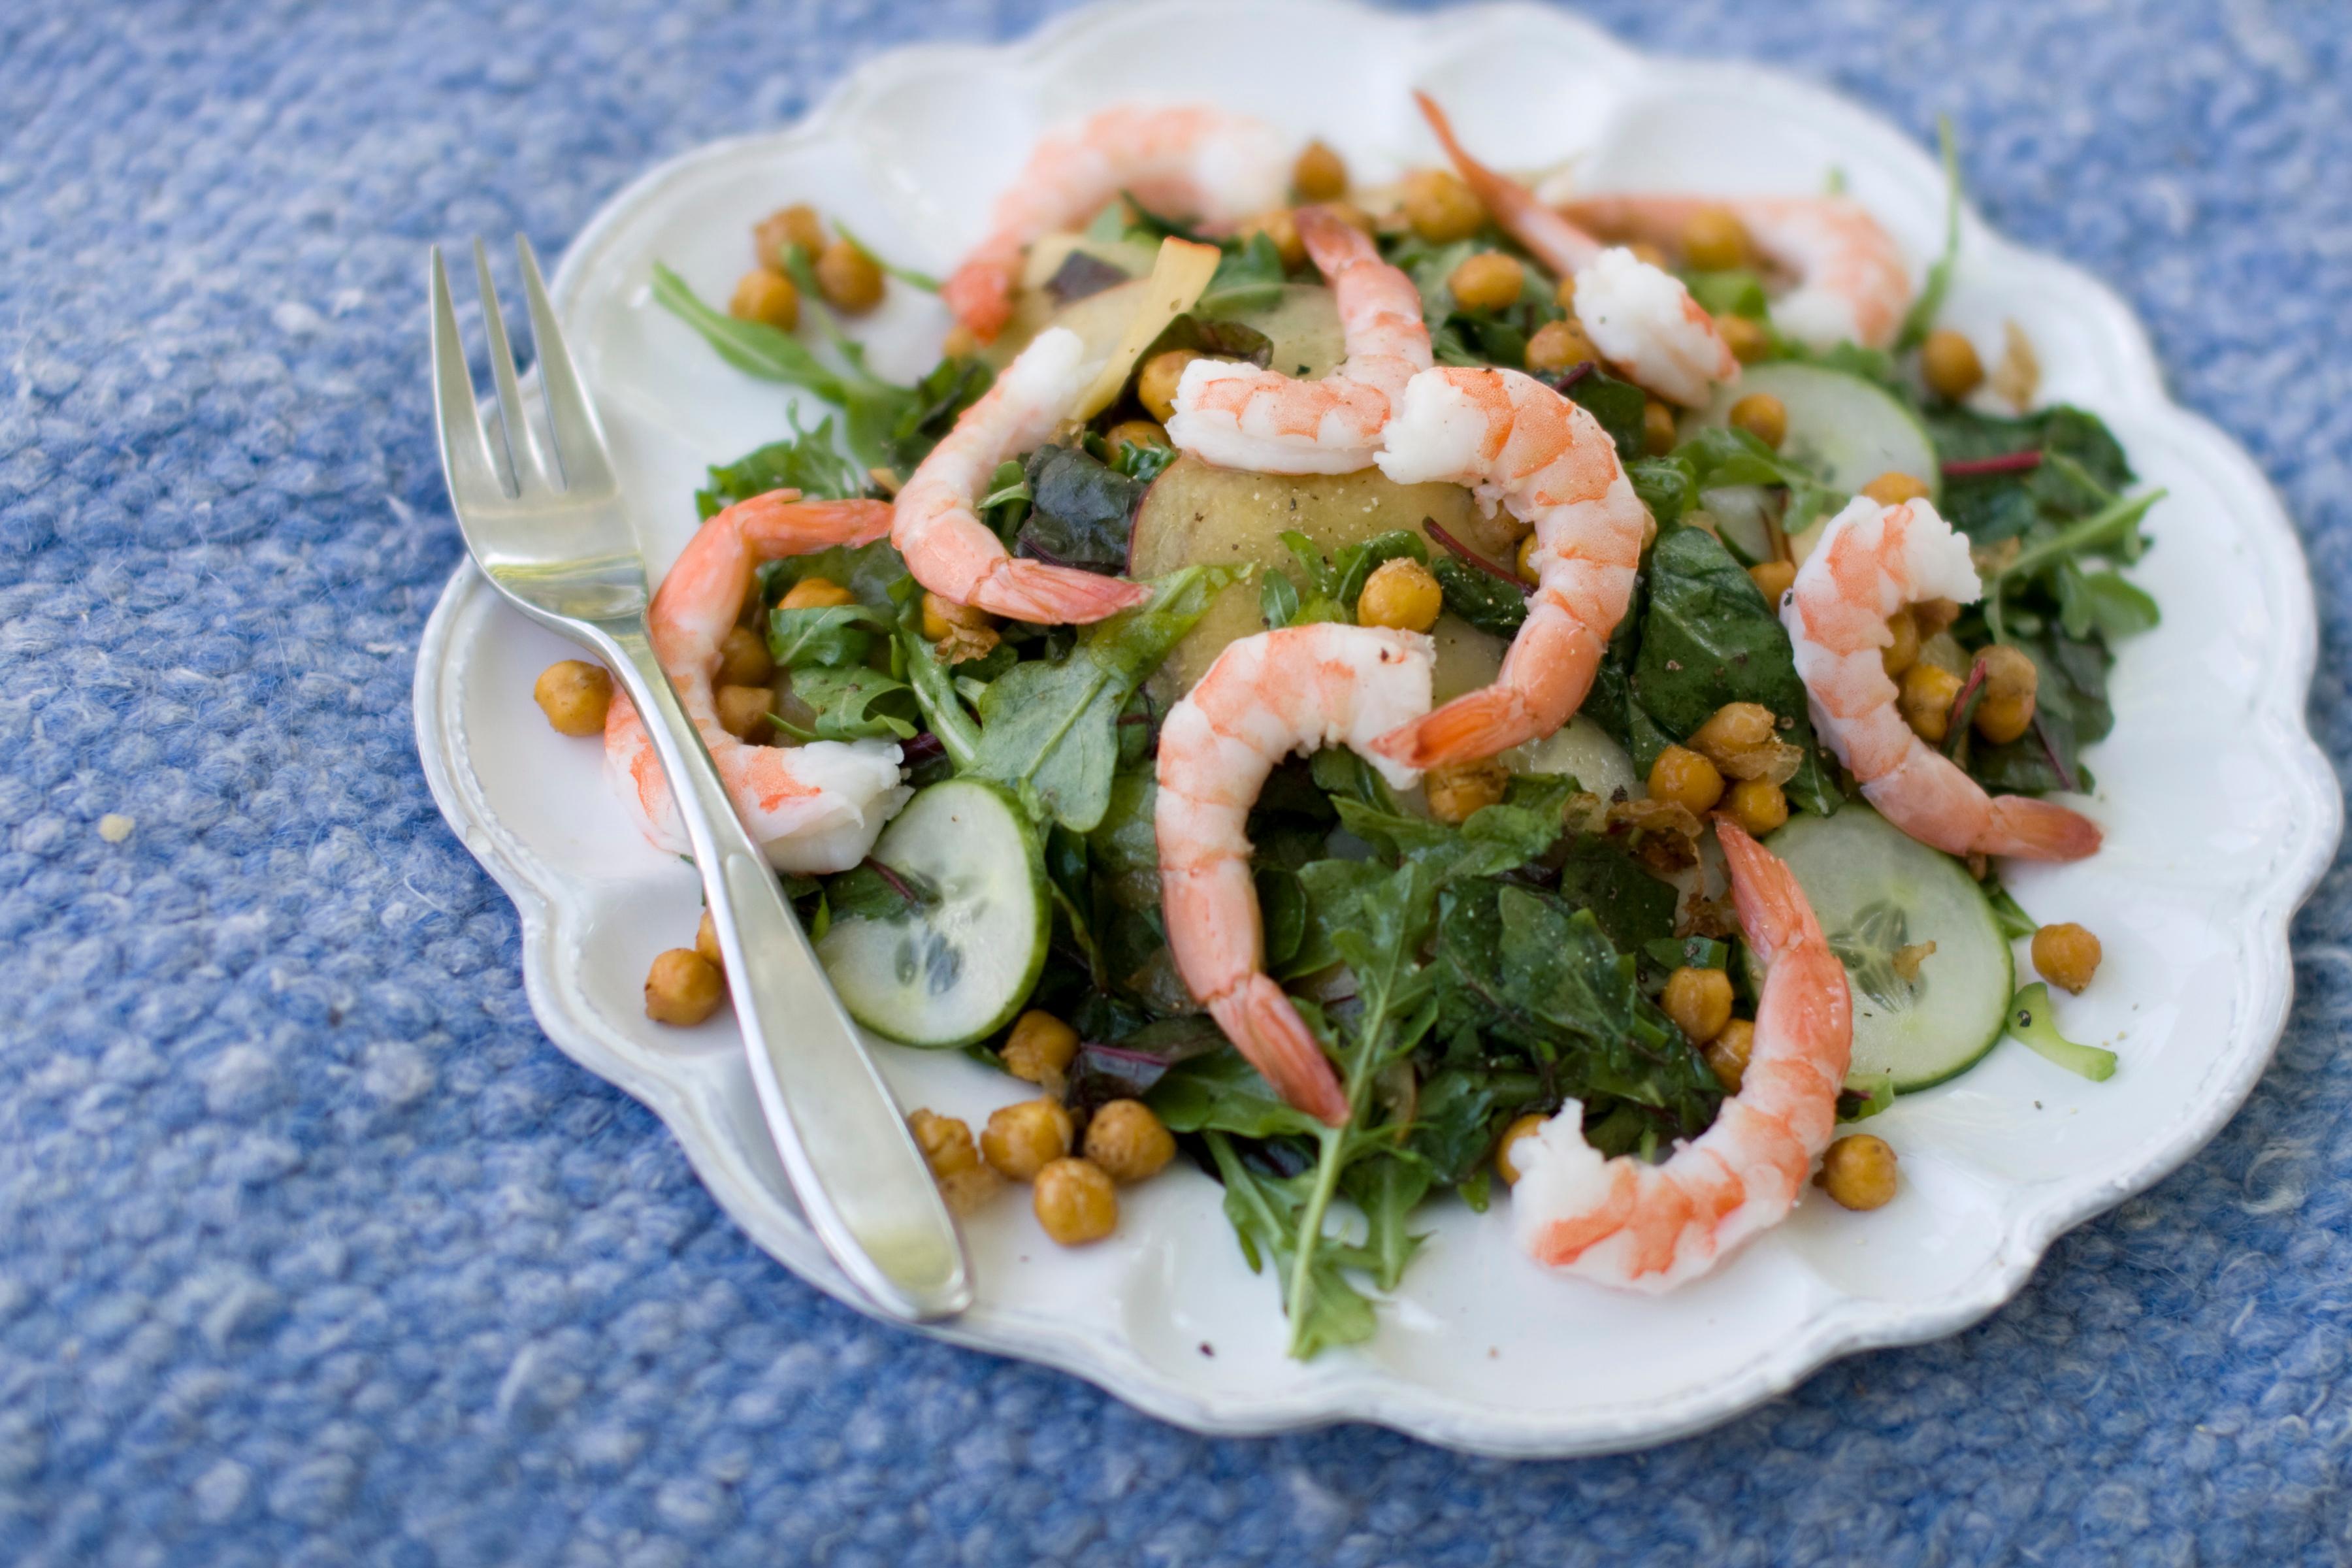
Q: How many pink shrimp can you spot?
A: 10